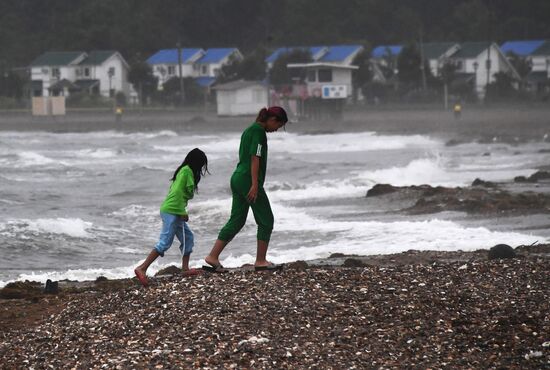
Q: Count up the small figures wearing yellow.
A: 2